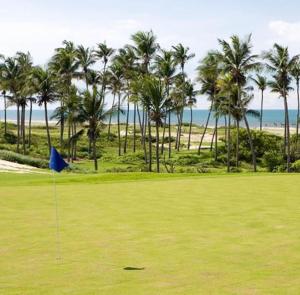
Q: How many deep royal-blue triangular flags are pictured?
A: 1